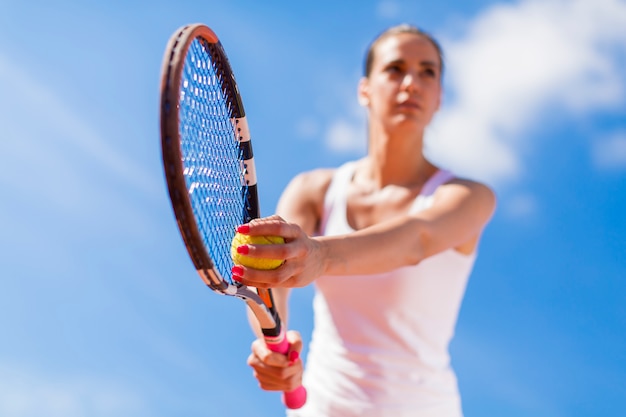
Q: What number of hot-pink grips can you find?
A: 1